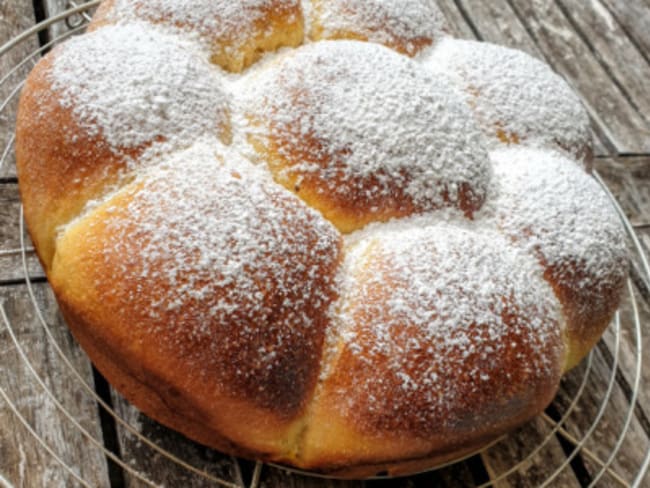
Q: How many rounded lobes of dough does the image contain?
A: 8